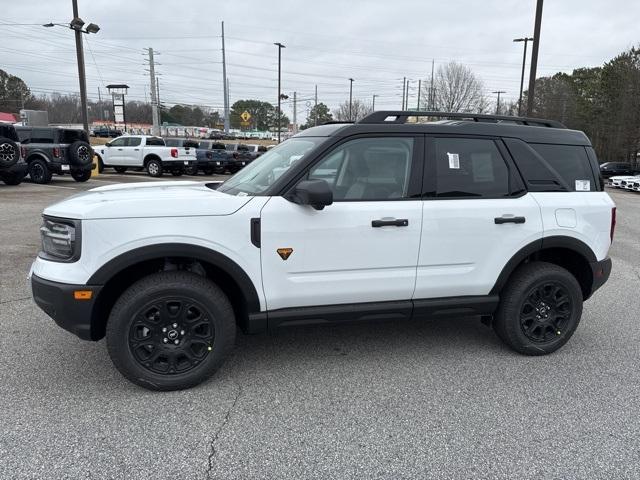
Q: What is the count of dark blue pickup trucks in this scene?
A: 1